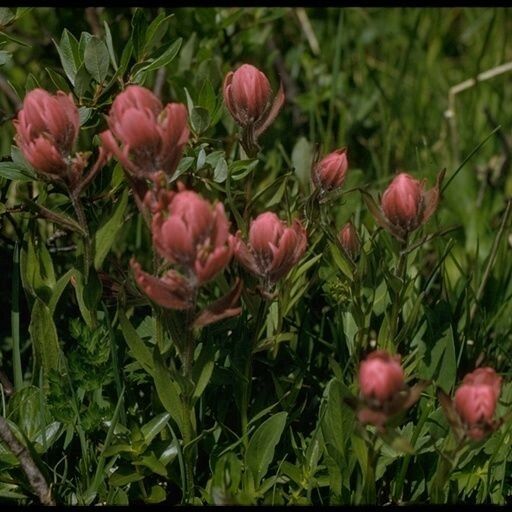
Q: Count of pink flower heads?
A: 10